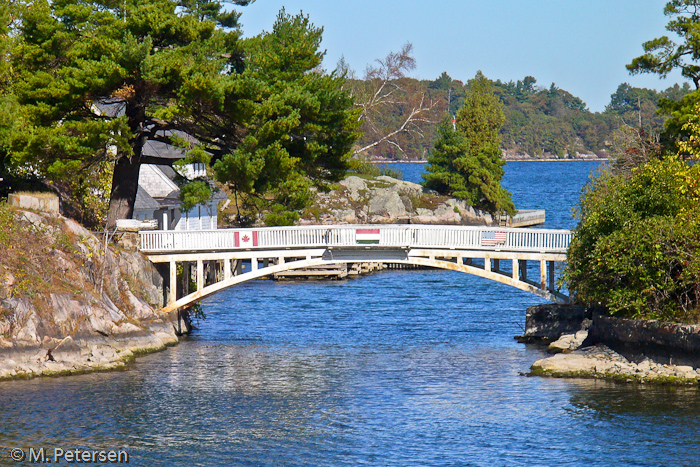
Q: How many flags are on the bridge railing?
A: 3